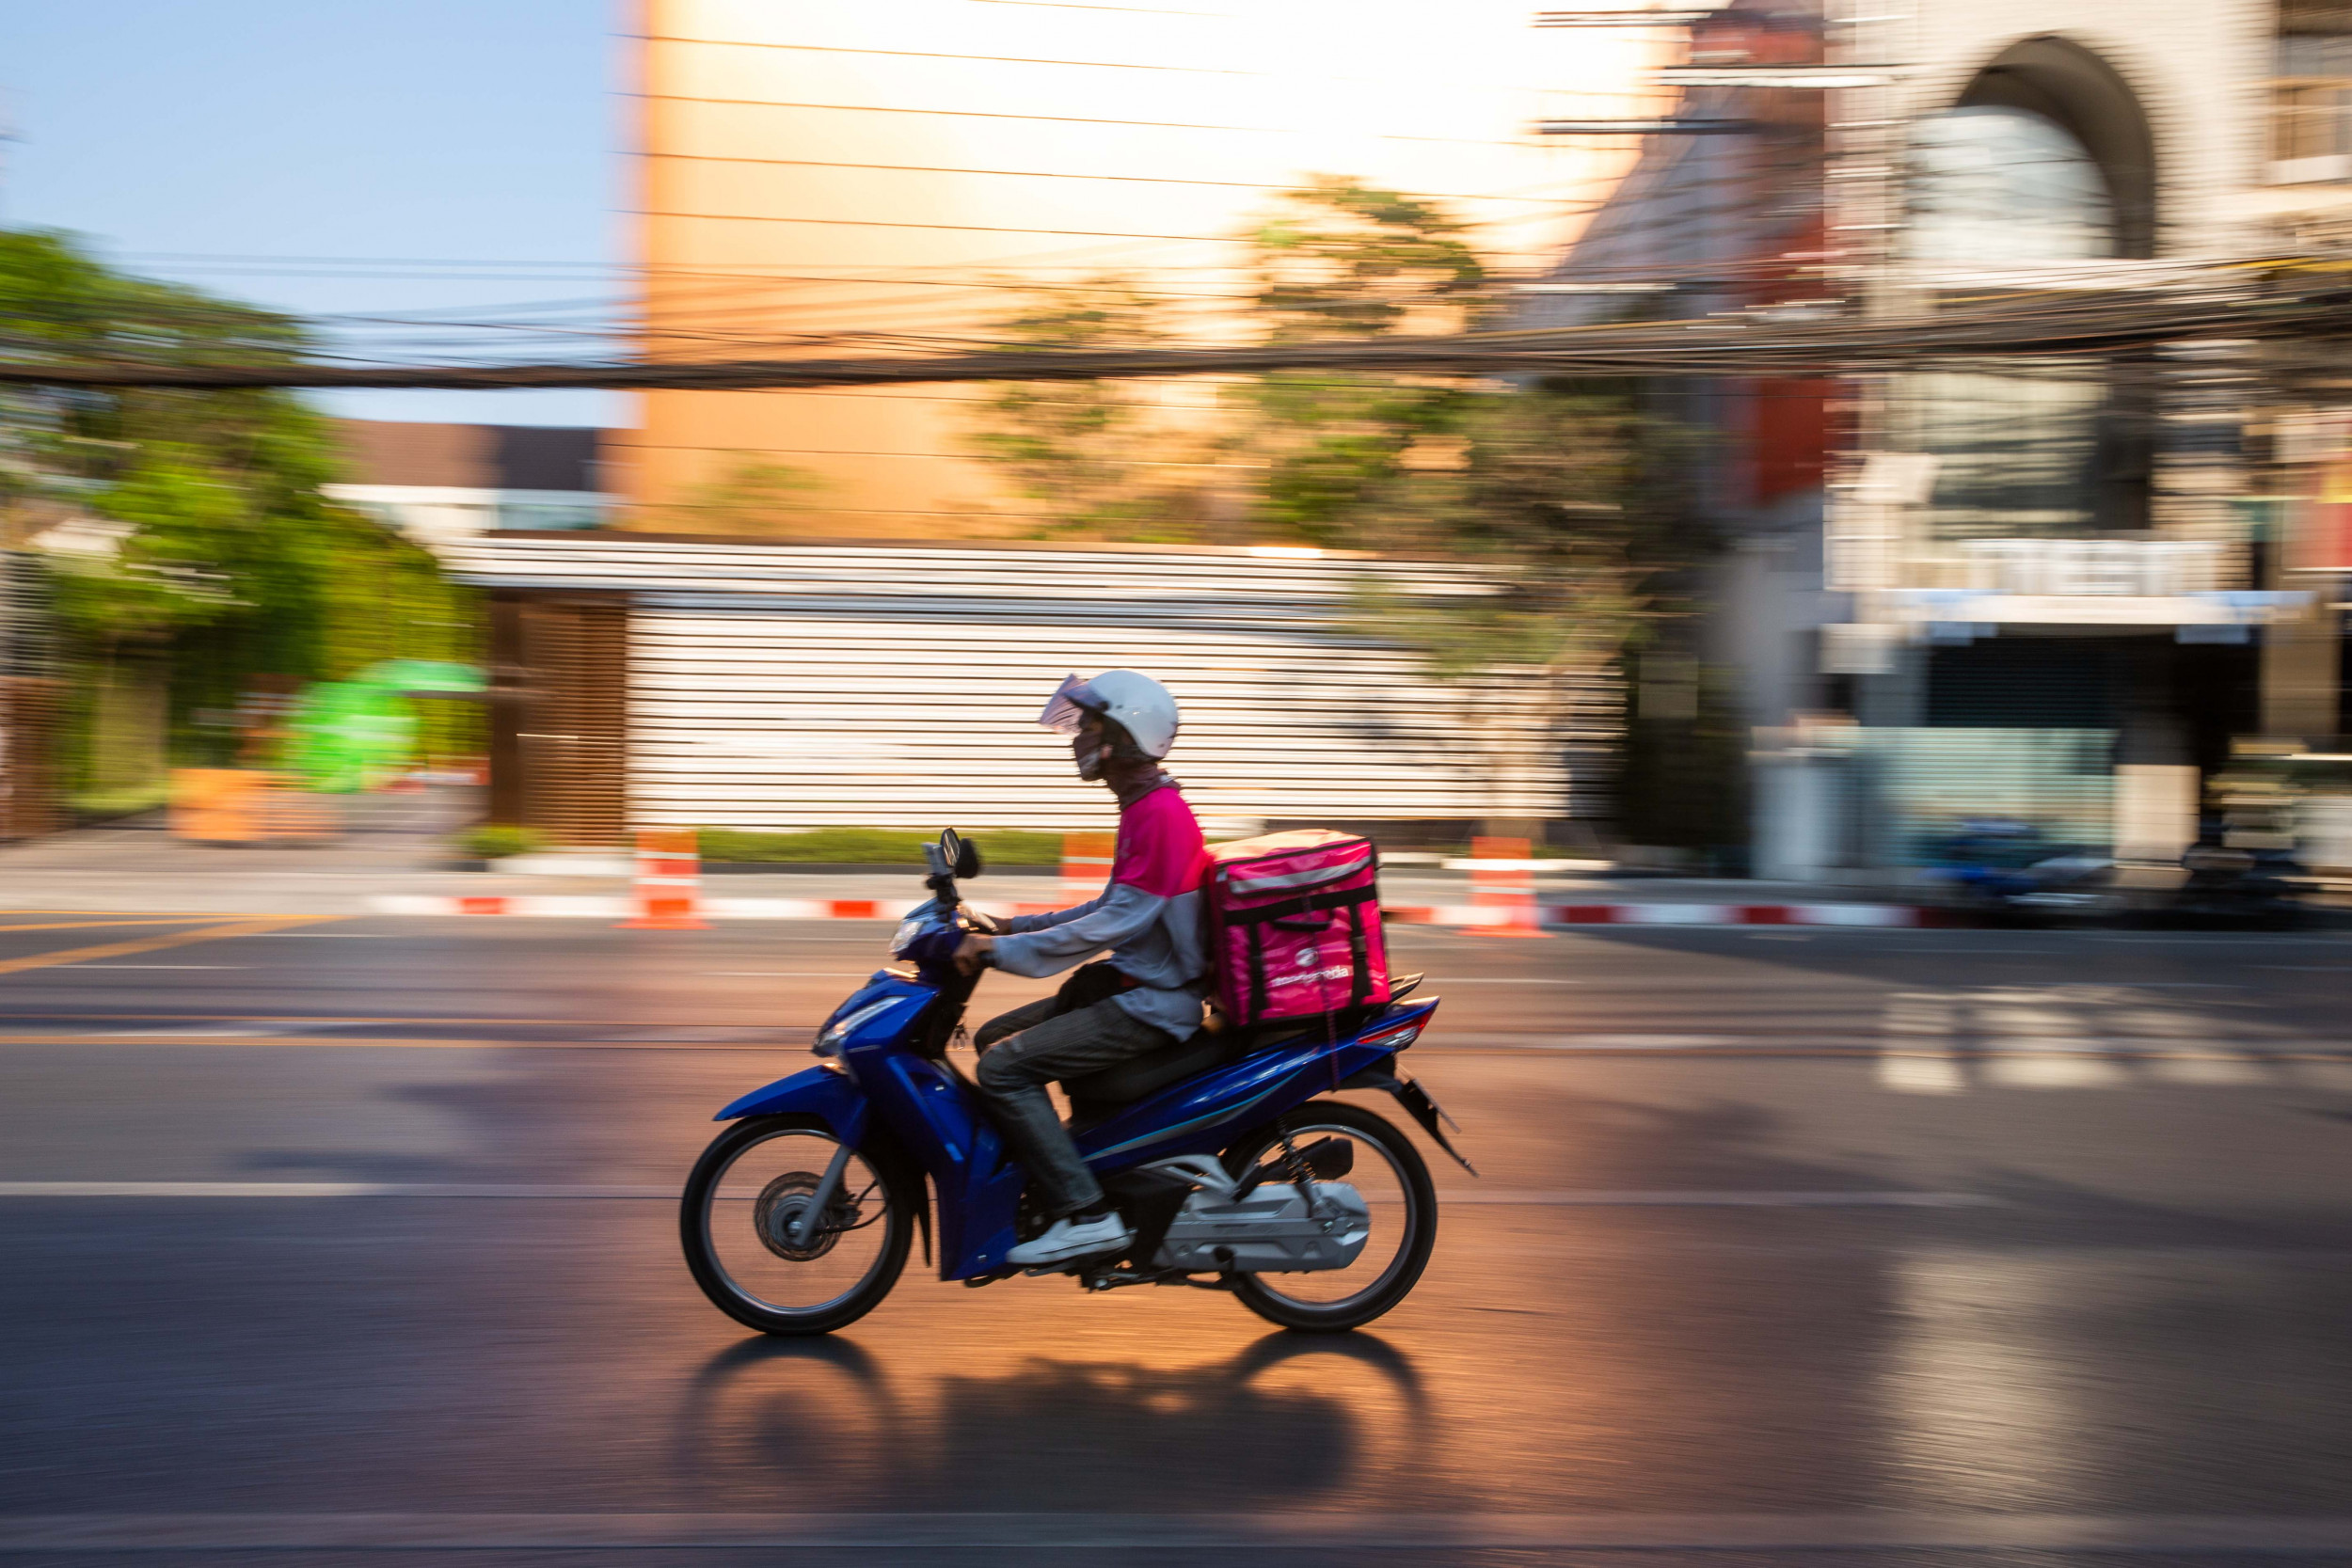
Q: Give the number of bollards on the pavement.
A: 3